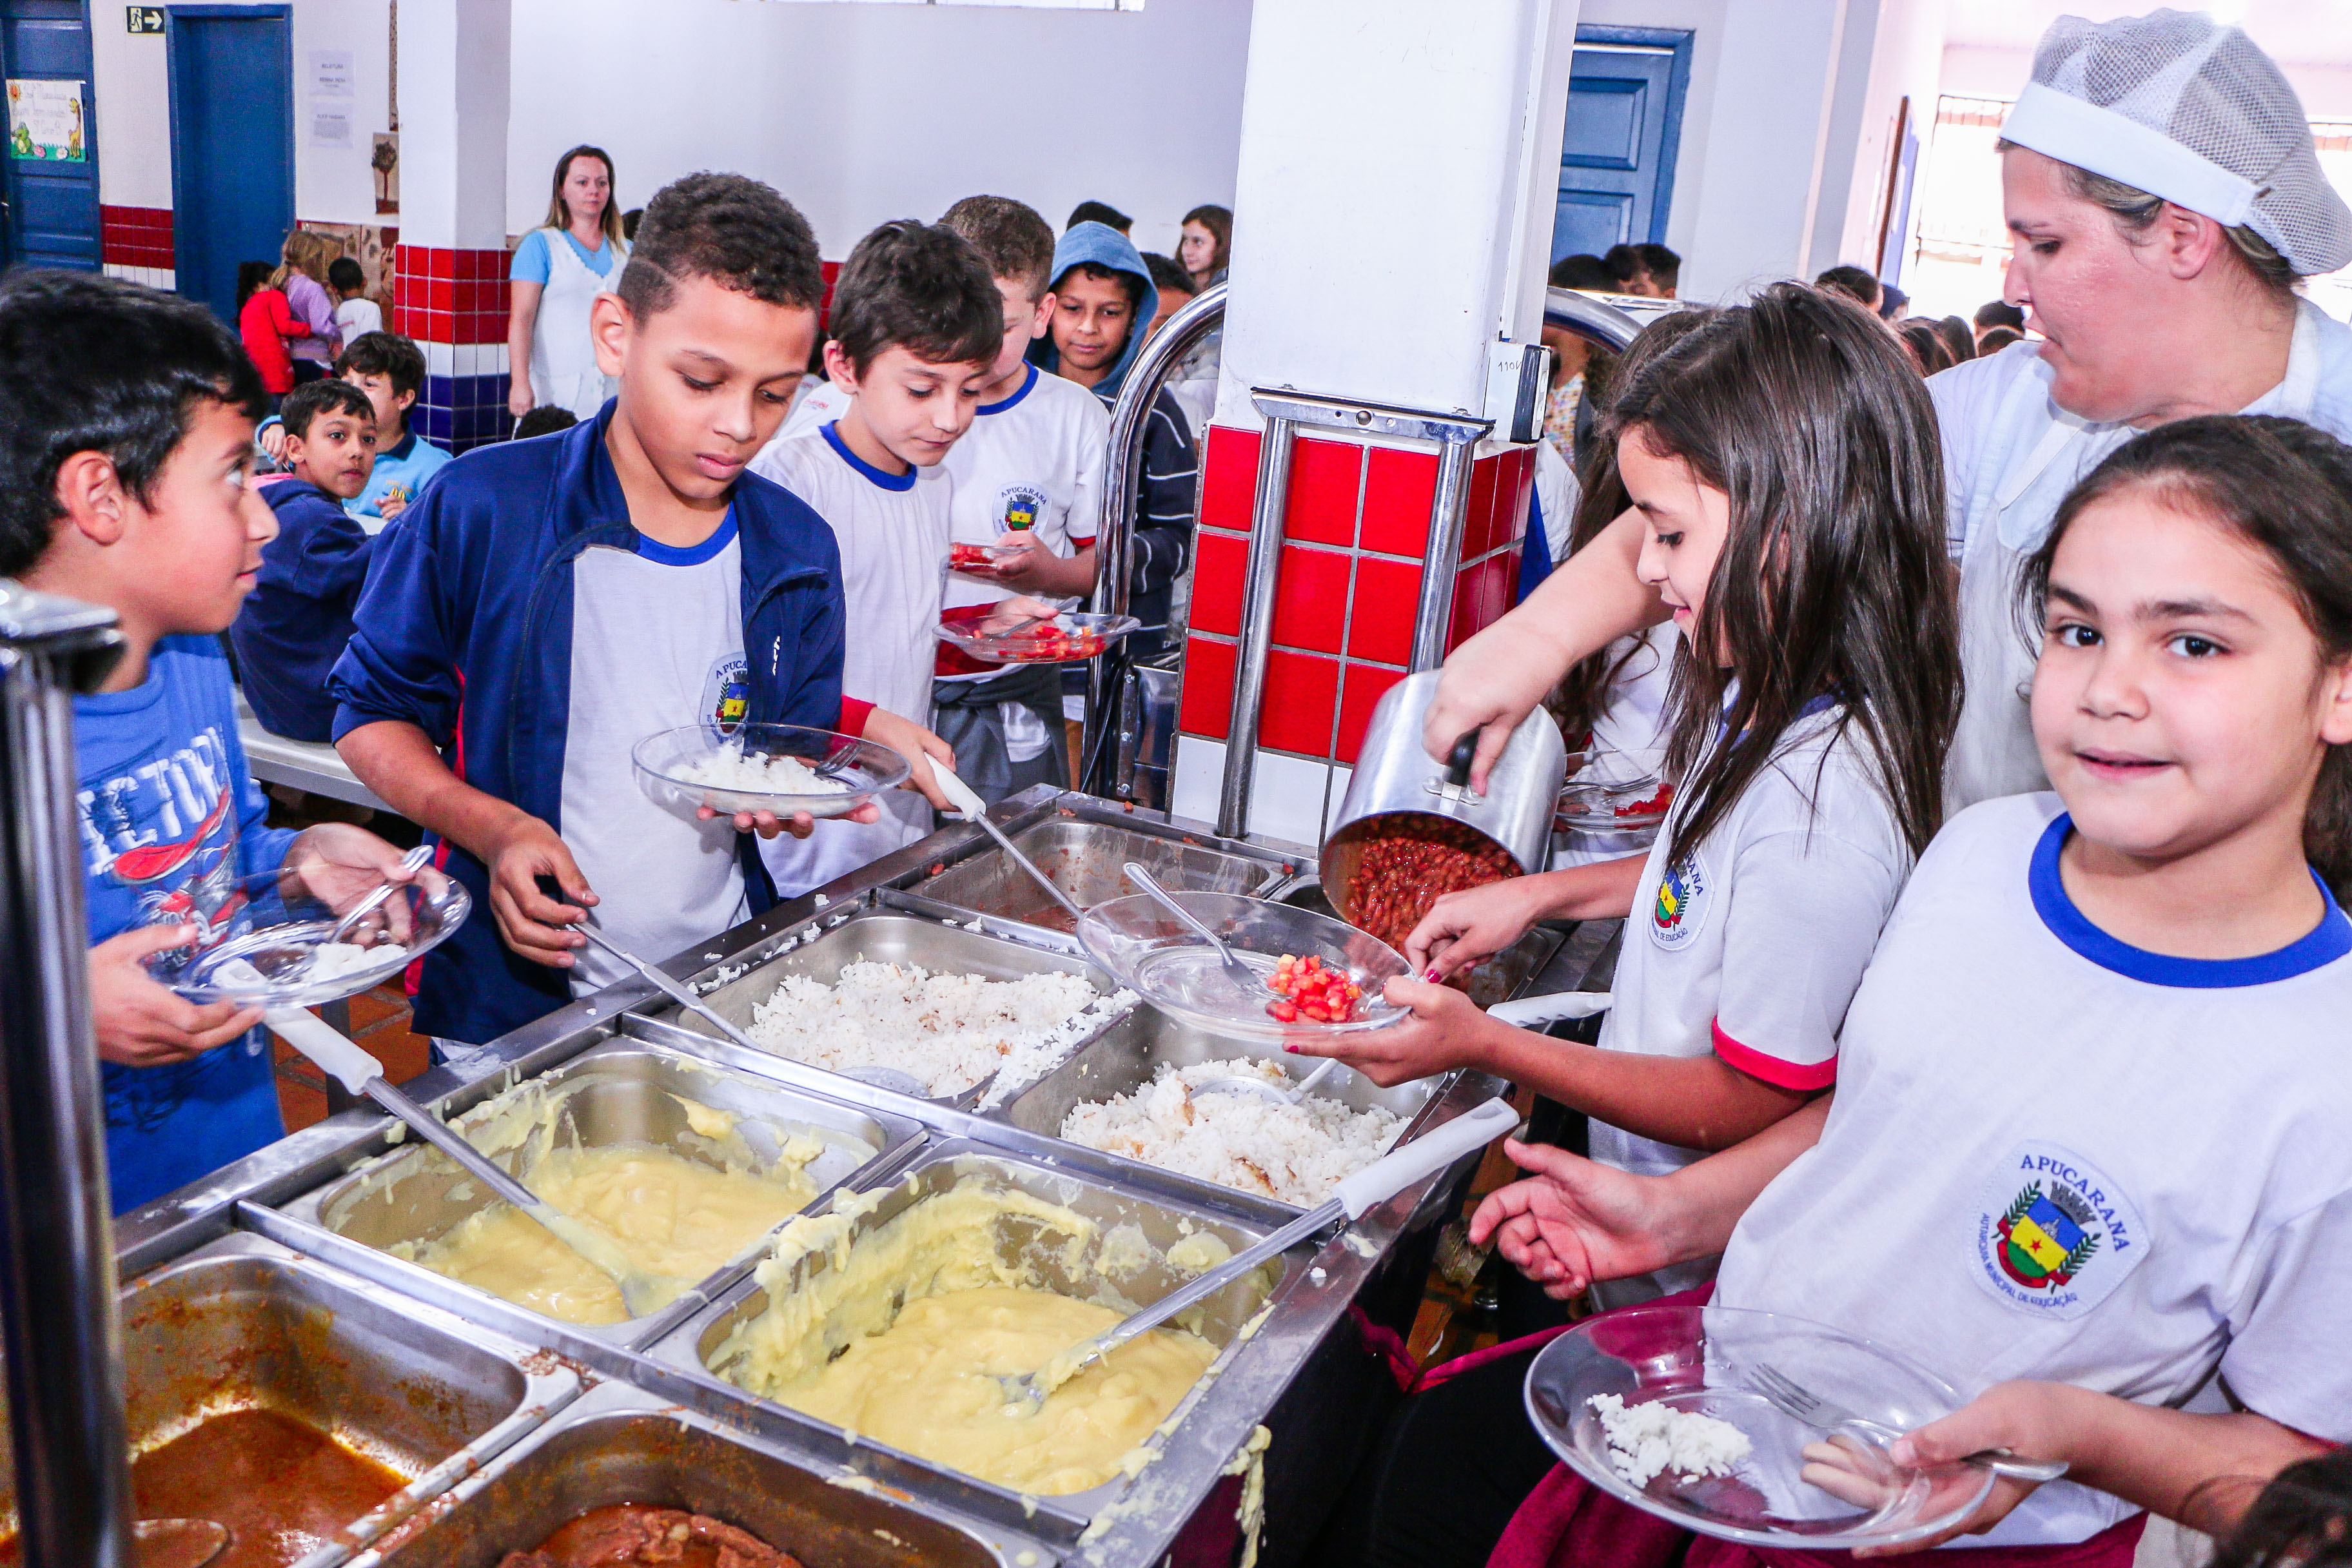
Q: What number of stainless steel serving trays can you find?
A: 8